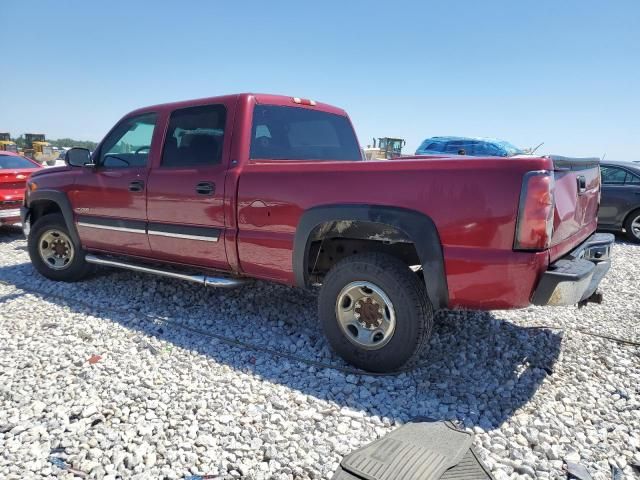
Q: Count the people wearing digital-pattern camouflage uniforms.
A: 0